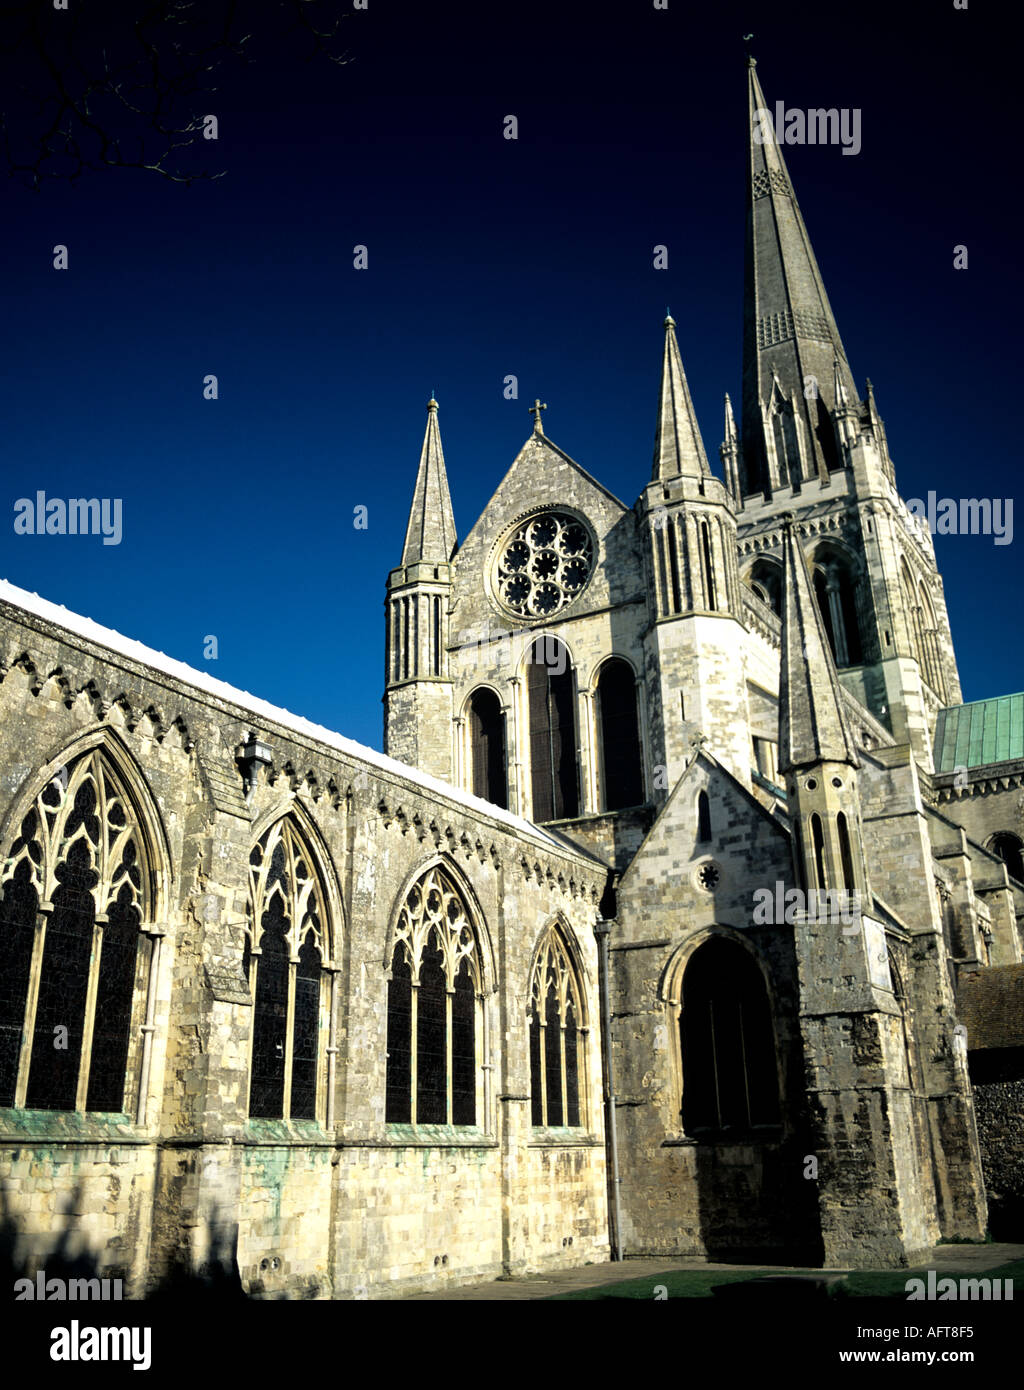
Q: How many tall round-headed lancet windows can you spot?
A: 3